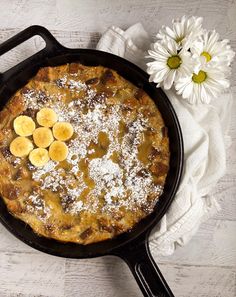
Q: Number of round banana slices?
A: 7